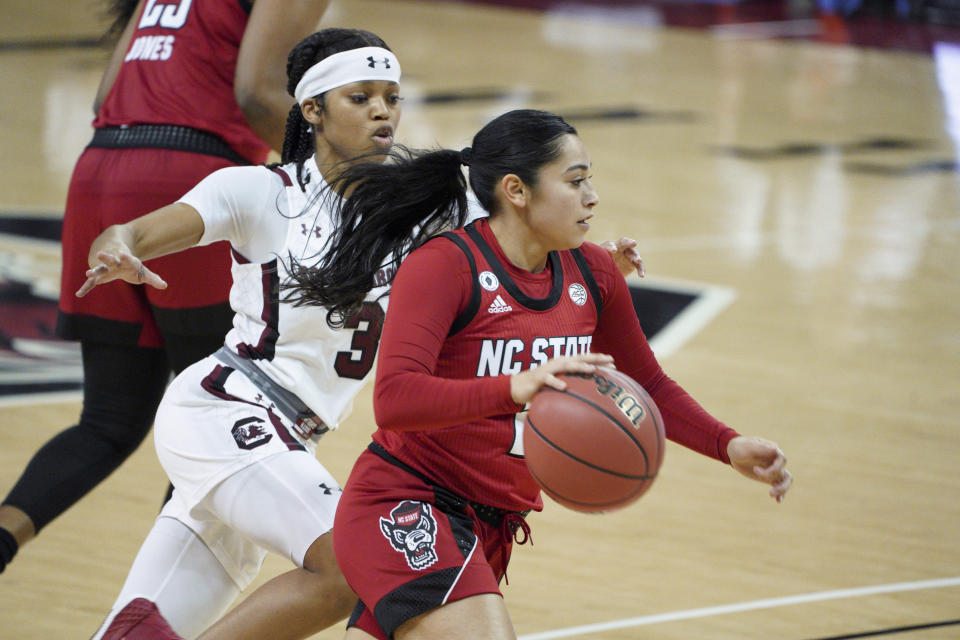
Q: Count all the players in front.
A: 2